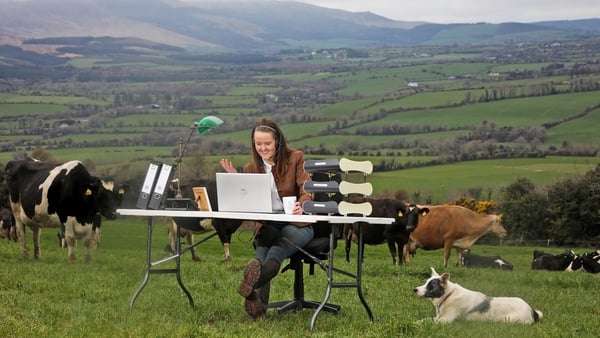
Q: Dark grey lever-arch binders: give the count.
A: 2